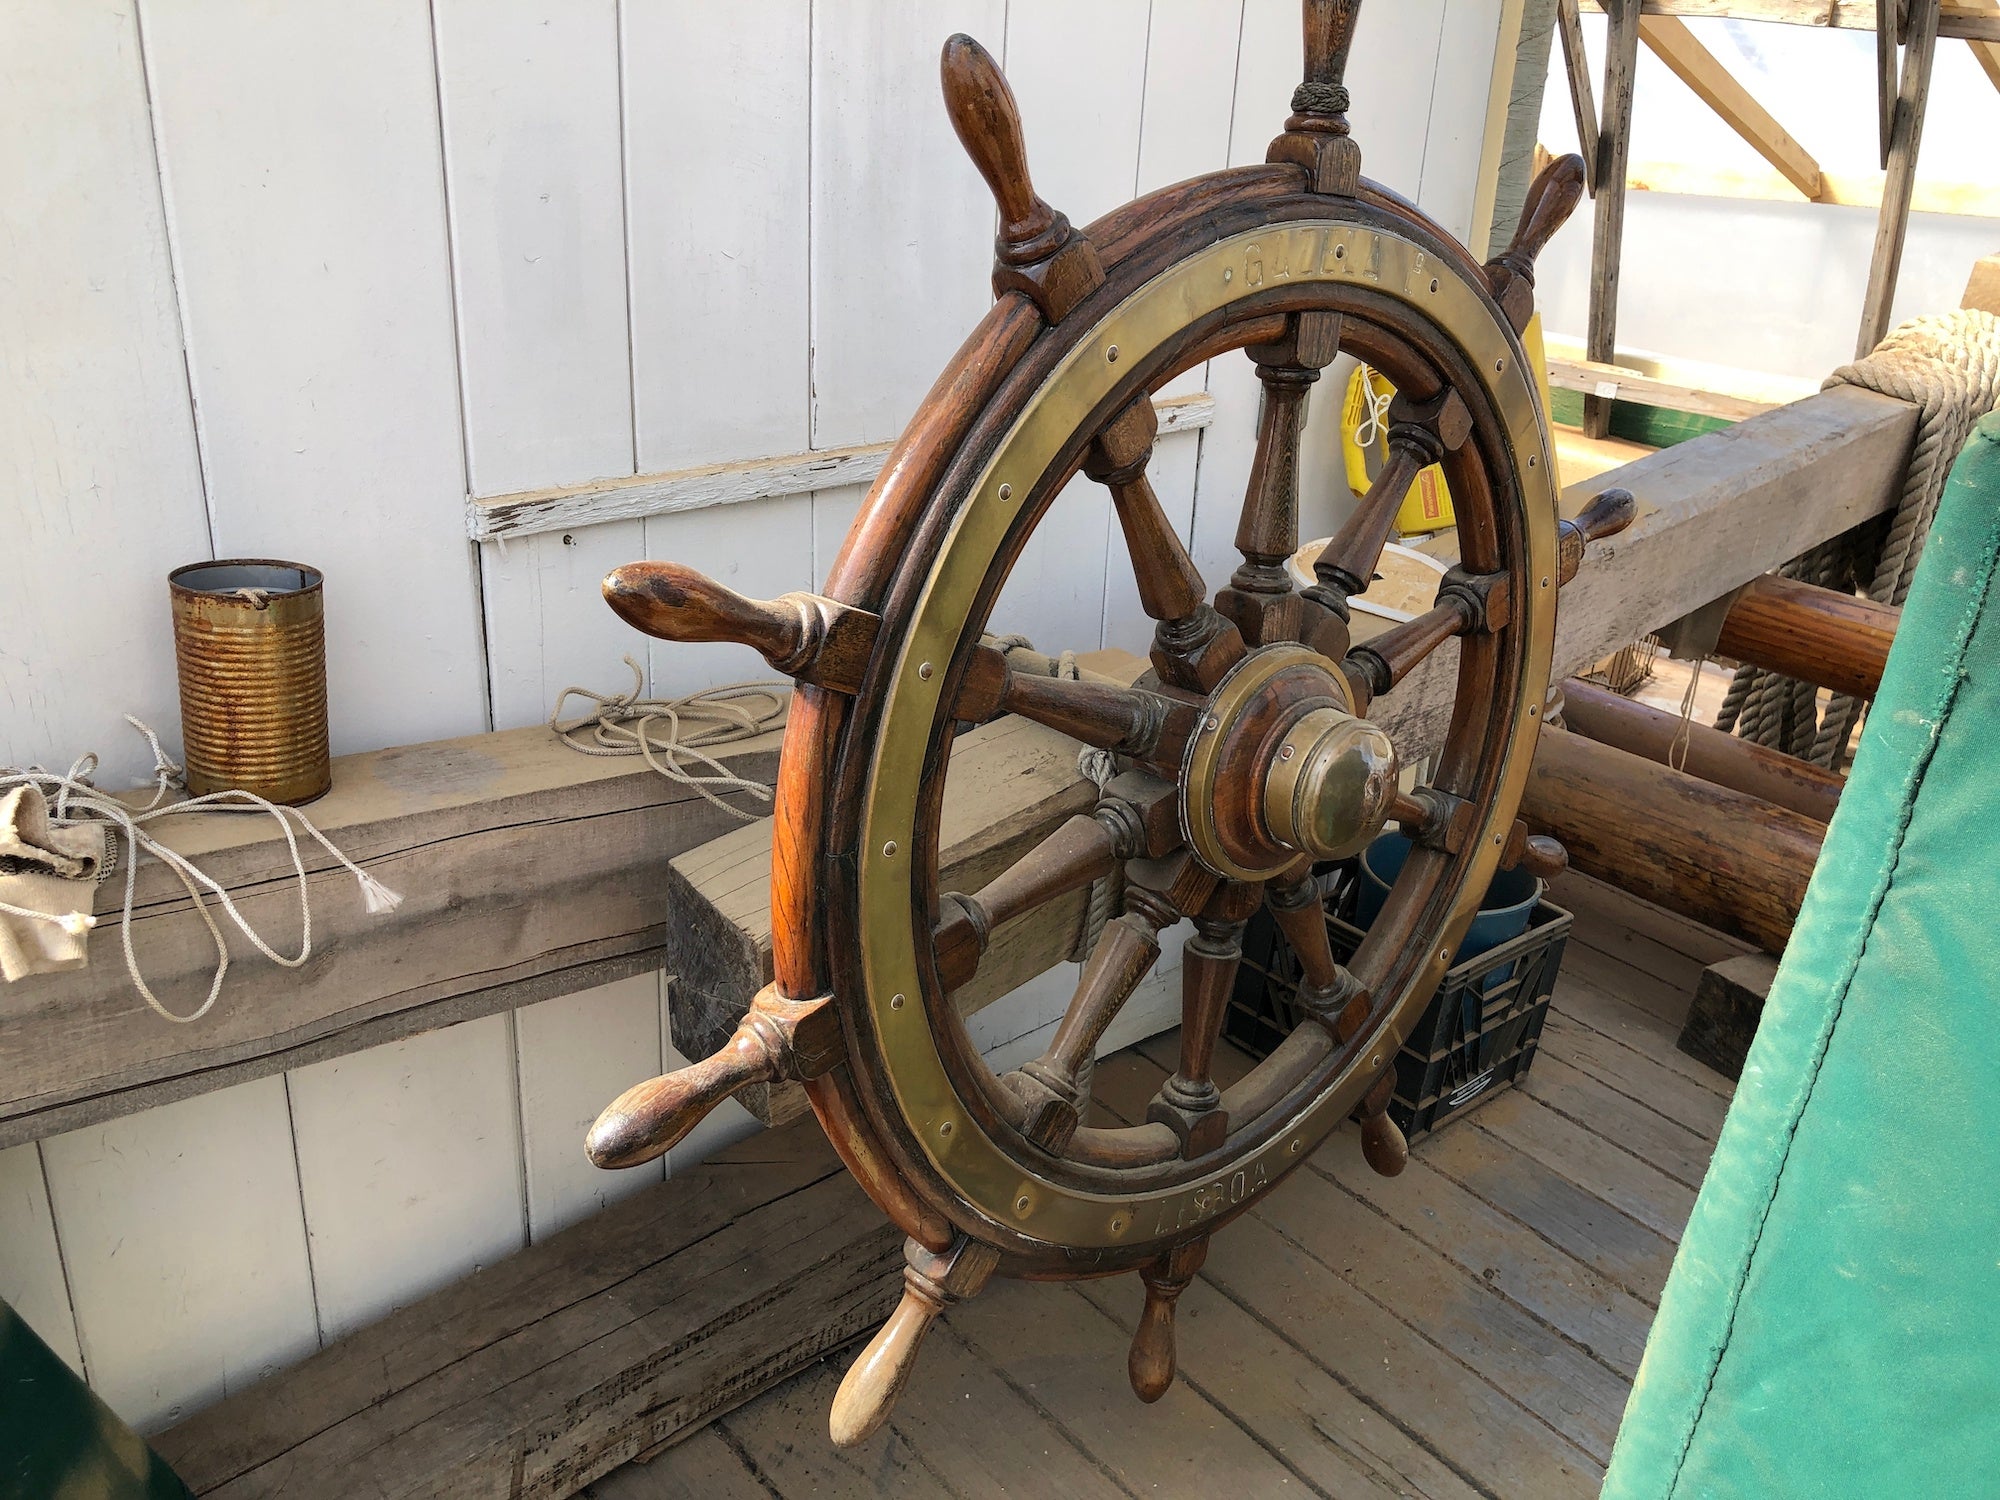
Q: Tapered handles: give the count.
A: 10